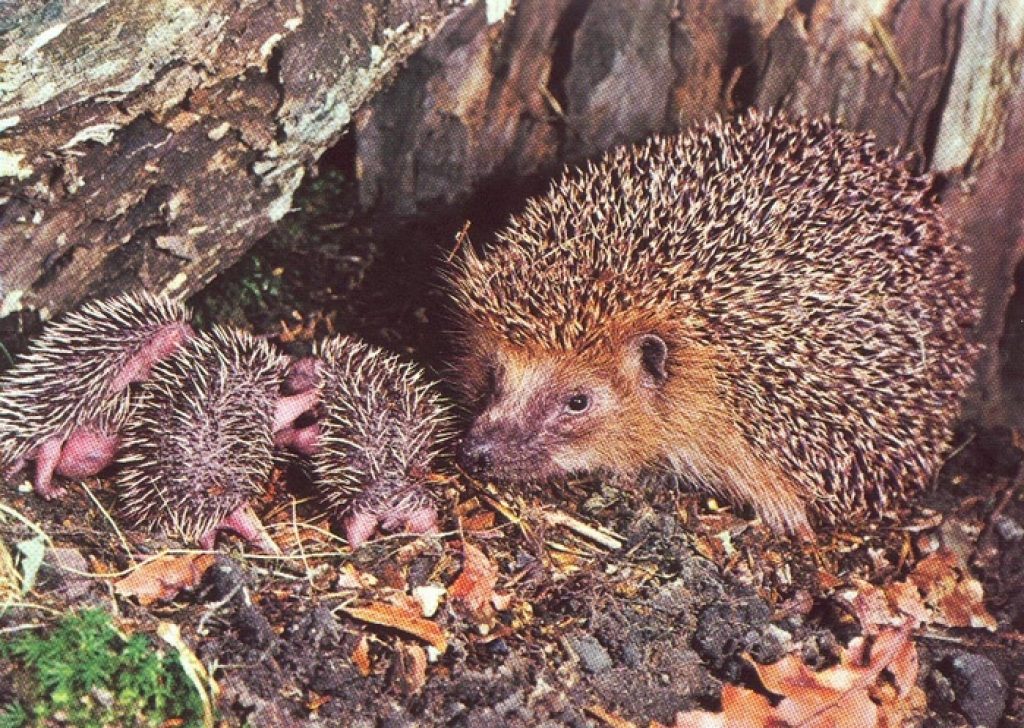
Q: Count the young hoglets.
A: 3